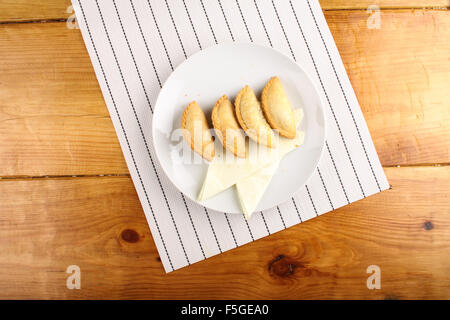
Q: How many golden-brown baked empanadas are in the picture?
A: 4